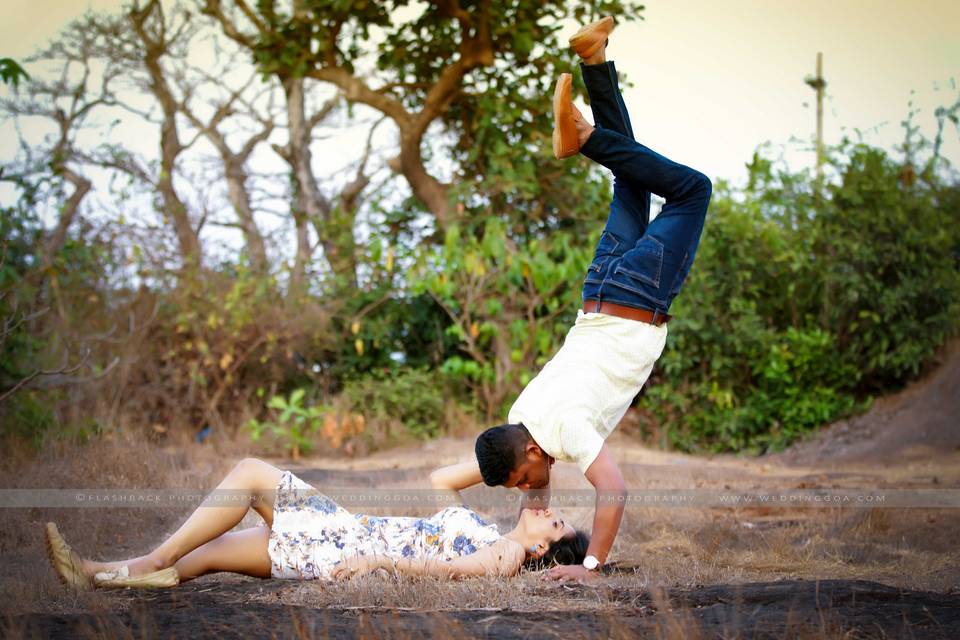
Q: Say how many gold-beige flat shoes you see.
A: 2